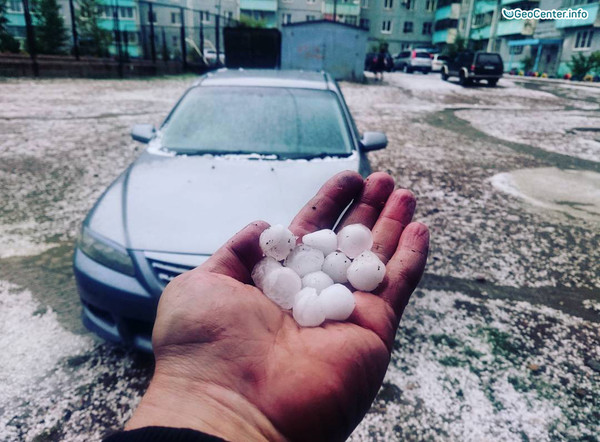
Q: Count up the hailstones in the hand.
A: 11